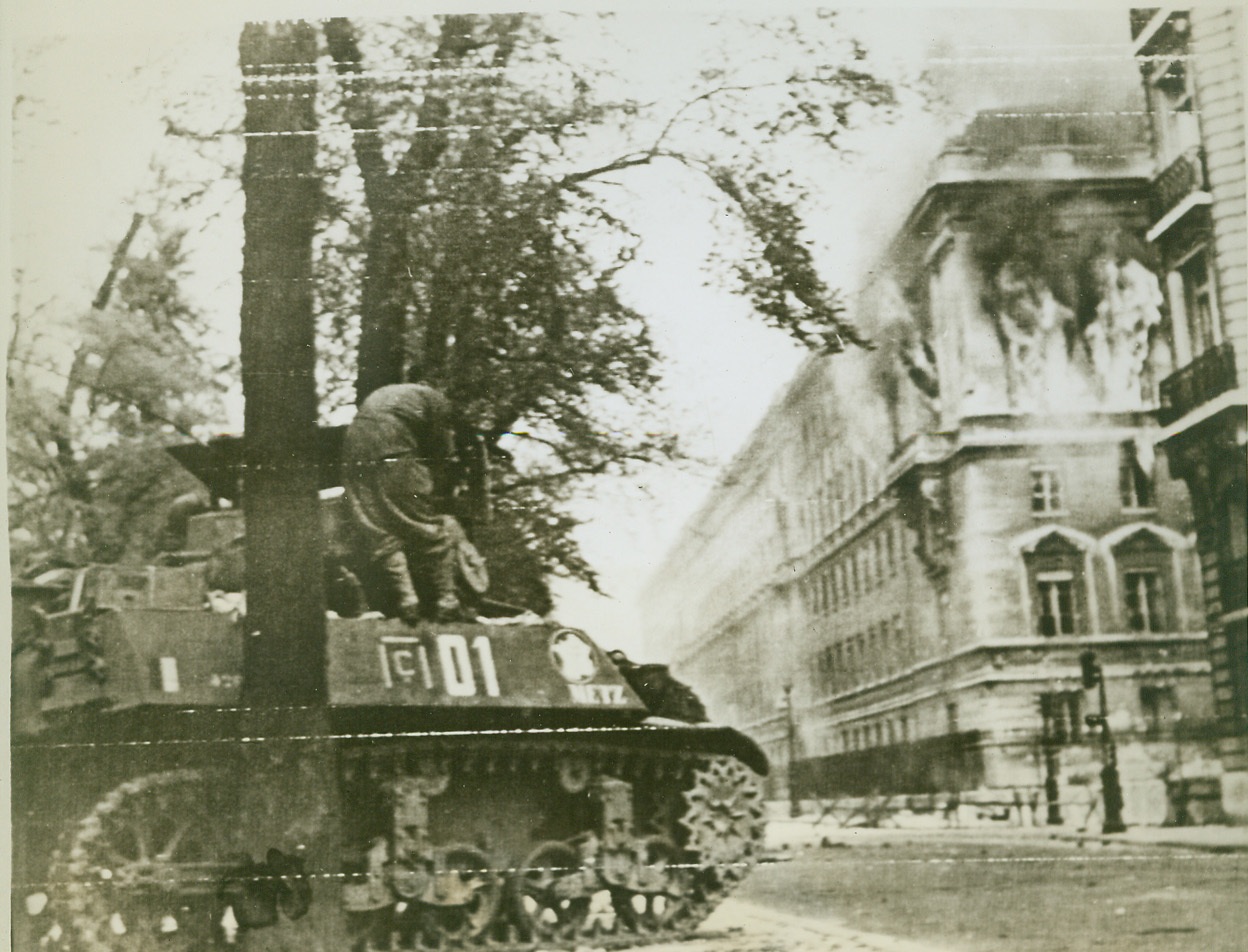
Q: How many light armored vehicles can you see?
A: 1